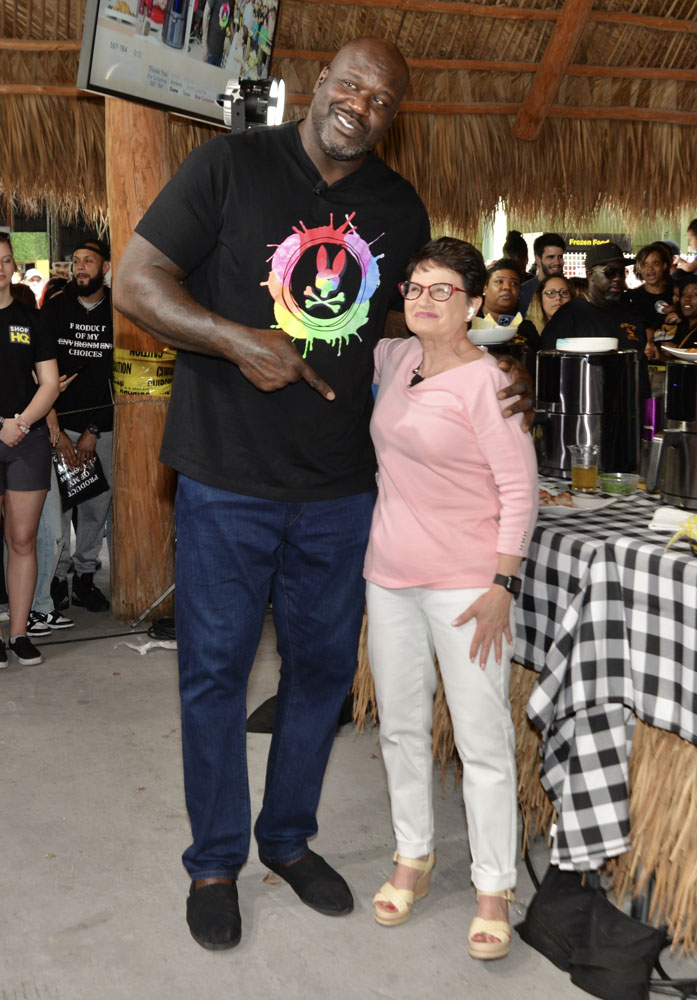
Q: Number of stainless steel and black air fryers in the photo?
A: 2